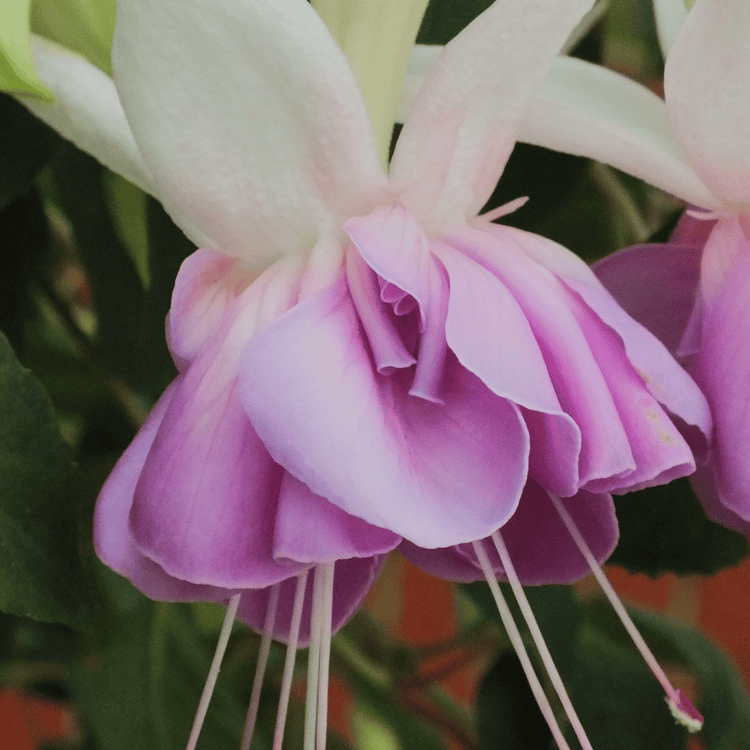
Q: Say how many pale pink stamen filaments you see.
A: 8